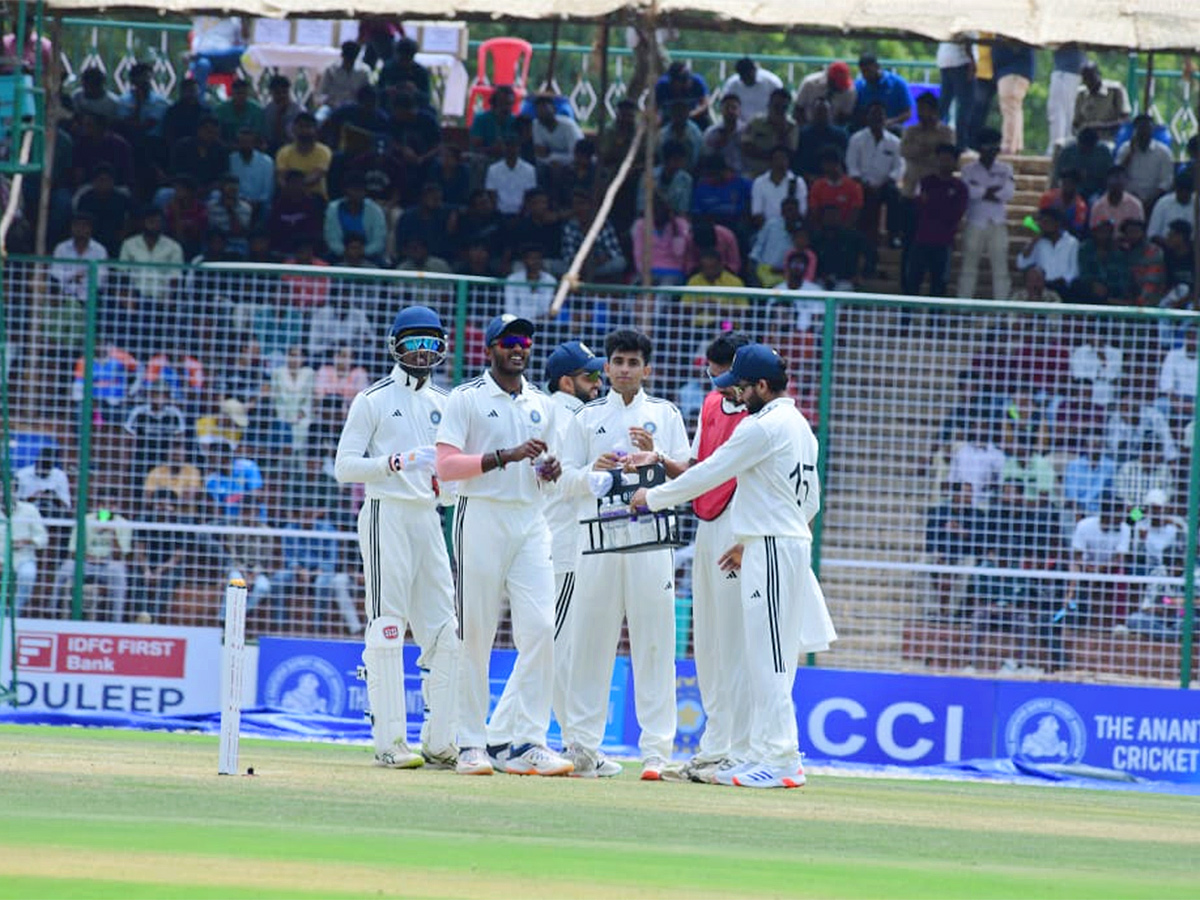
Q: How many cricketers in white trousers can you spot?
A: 6